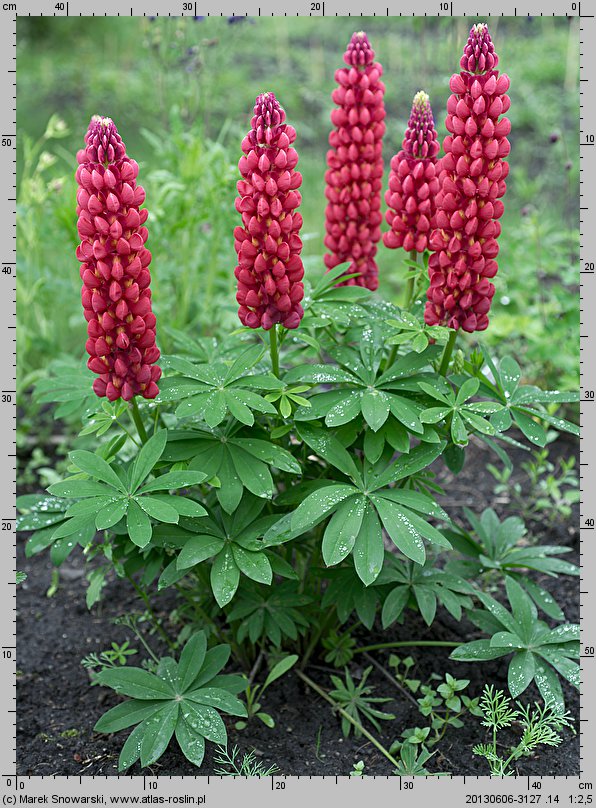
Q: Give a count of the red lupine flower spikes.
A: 5